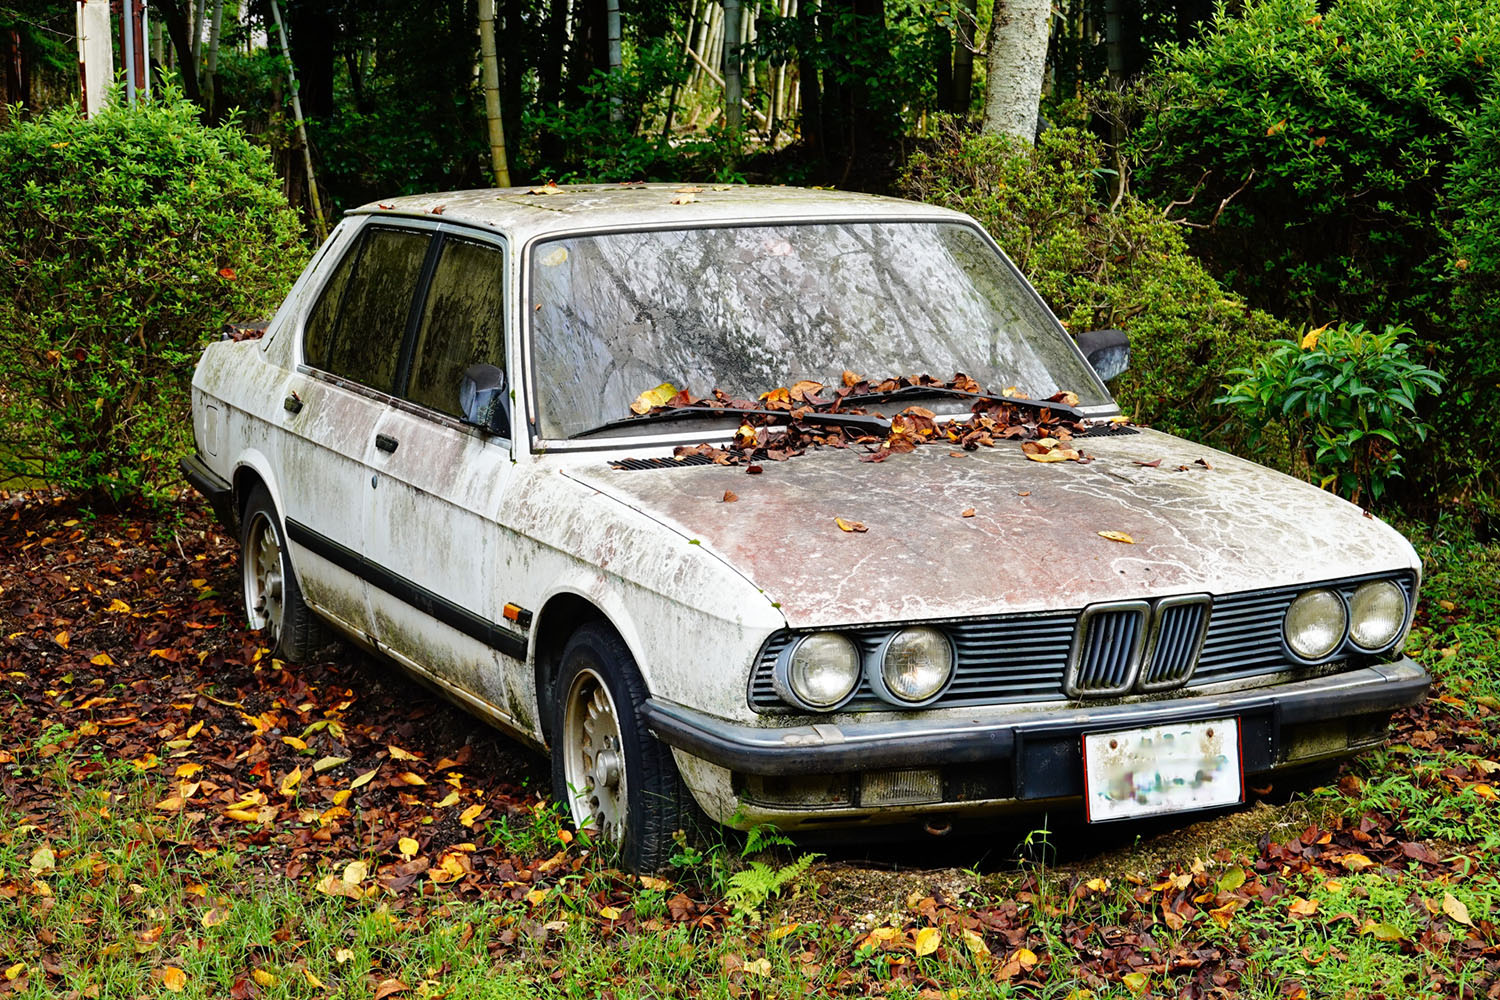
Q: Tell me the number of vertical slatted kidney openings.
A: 2